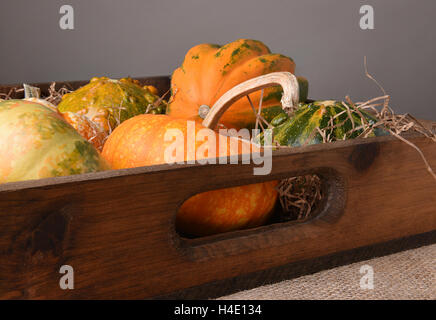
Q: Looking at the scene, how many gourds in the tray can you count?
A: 5